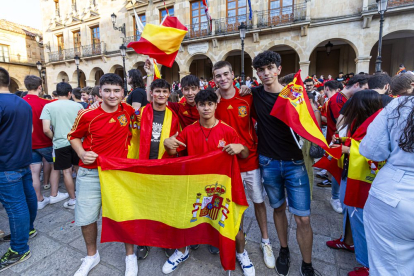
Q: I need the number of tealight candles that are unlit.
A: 0